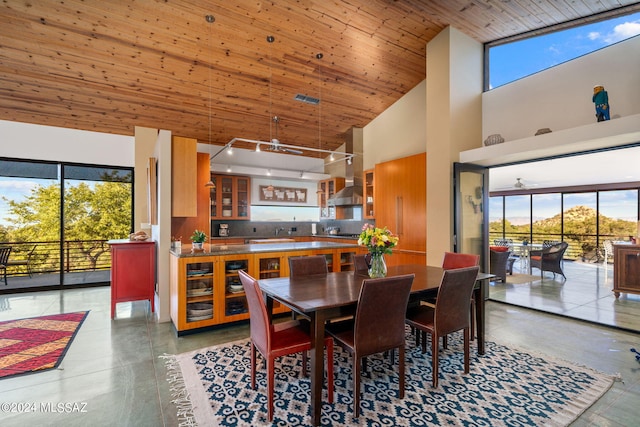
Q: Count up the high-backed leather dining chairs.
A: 6